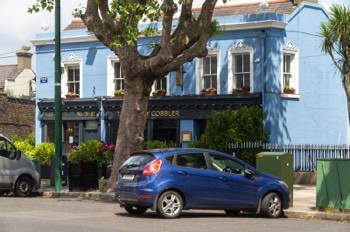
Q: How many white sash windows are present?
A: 6